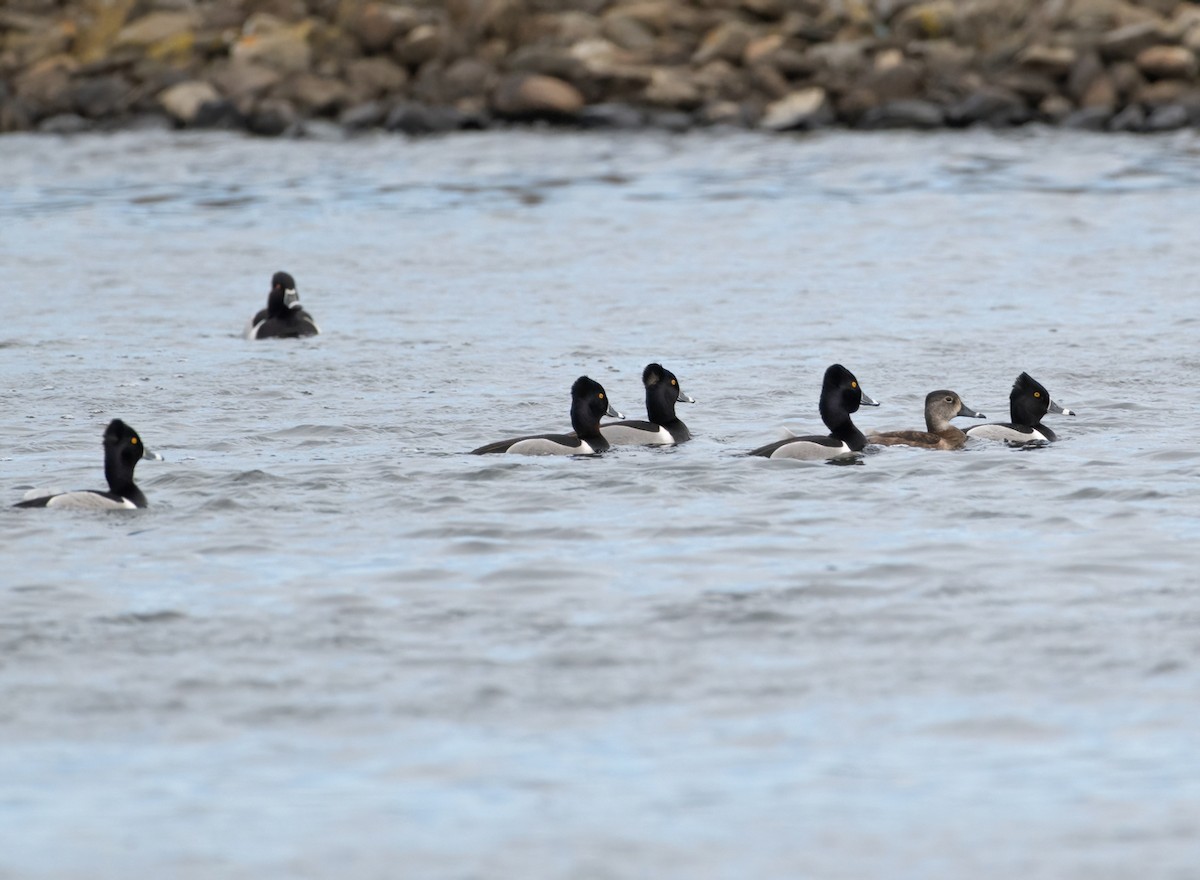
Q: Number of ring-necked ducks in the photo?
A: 7